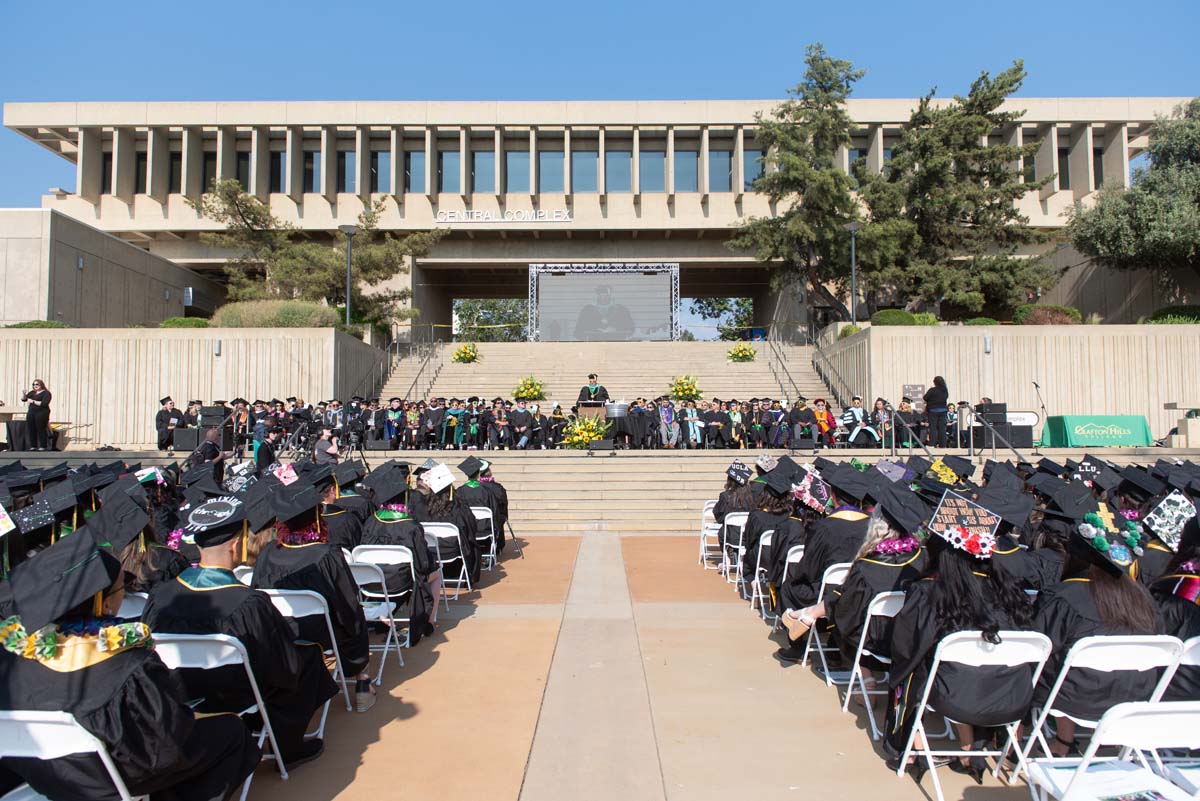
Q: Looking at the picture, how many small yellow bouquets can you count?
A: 4